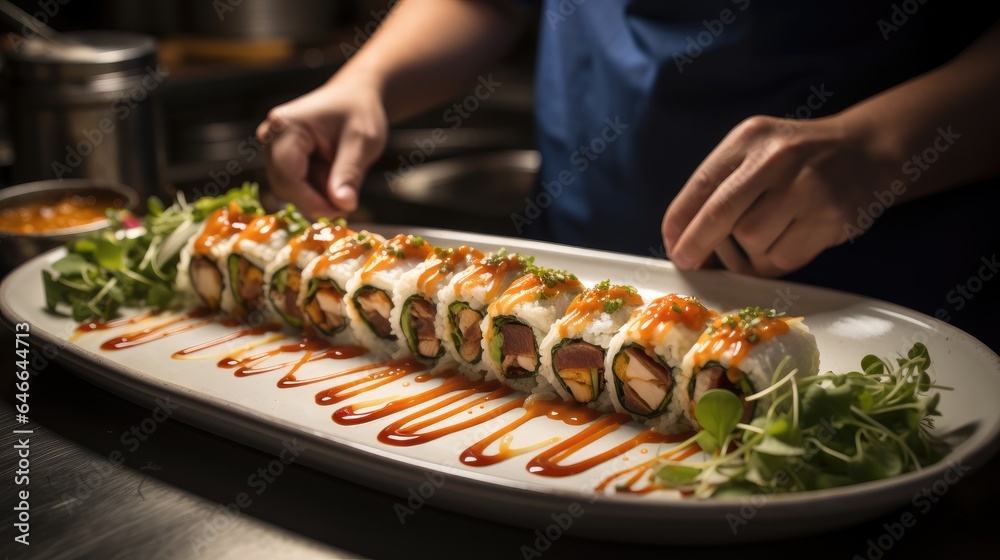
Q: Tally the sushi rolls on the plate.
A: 11